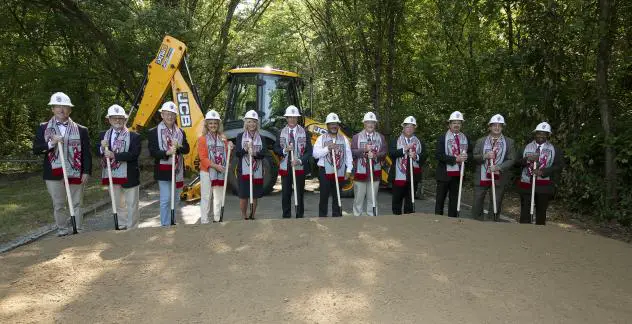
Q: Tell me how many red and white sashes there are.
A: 12